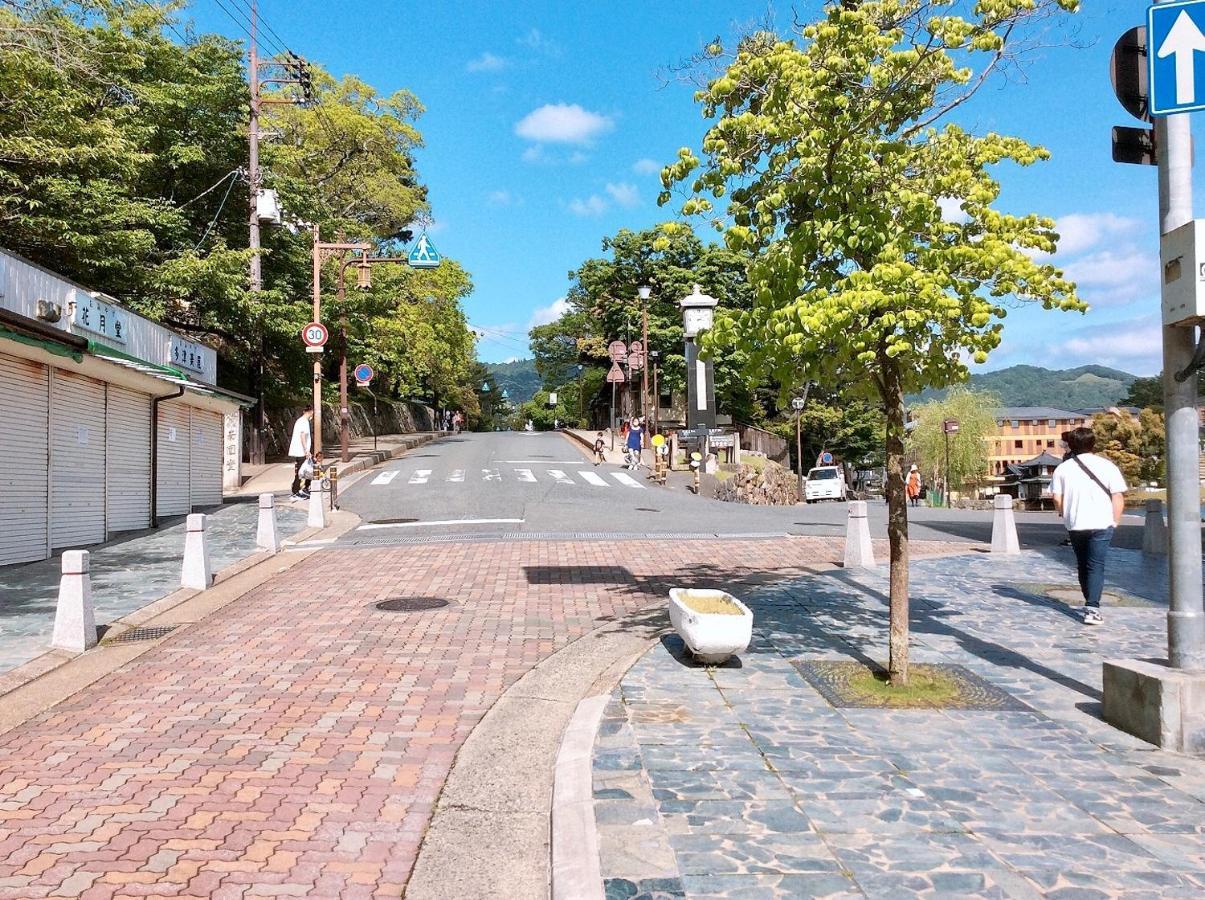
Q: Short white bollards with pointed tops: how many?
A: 7